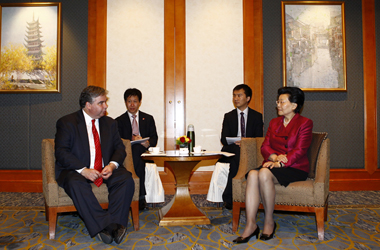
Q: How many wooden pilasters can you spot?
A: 4